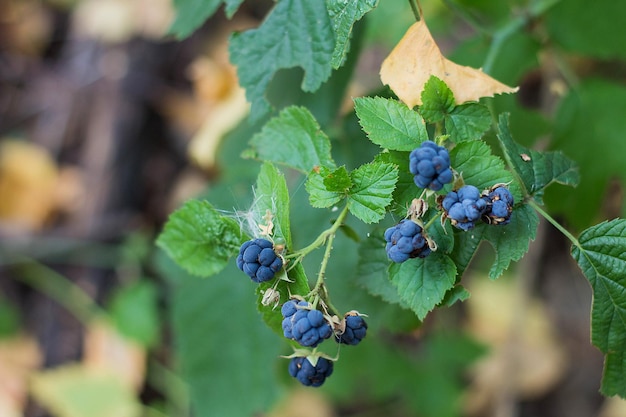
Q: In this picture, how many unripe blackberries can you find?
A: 0